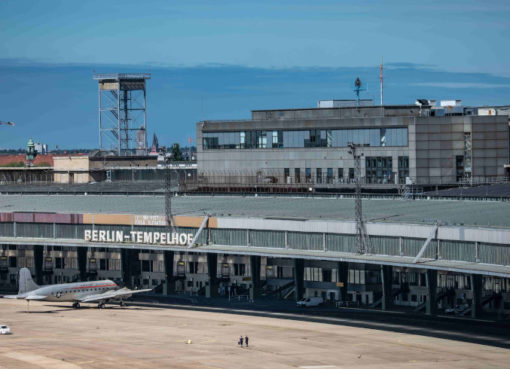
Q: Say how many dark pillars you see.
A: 11